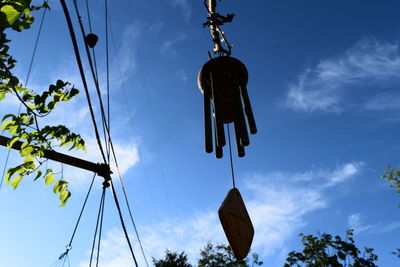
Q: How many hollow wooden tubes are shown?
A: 6